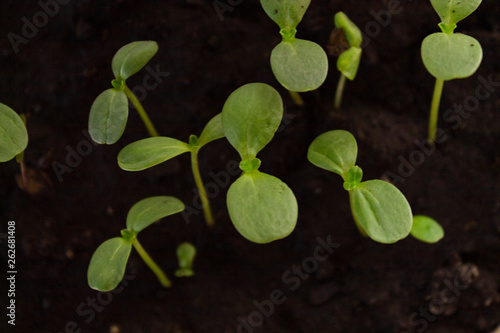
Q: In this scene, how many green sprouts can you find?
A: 11